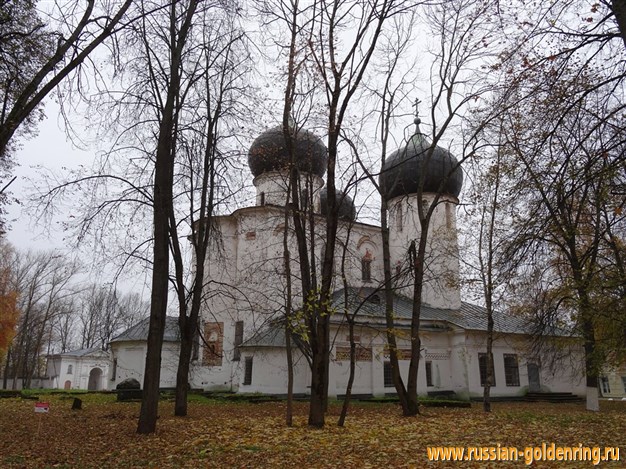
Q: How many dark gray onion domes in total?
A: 3